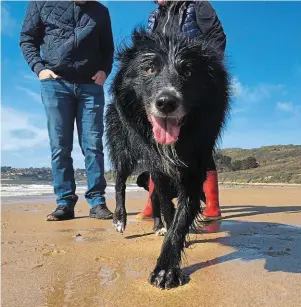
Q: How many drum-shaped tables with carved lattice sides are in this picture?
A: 0